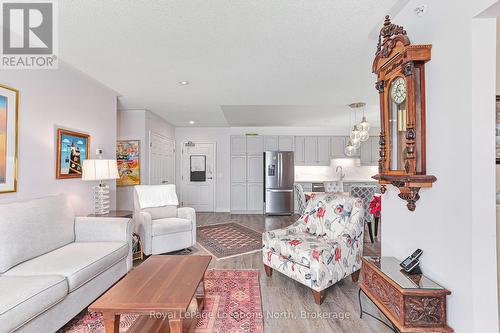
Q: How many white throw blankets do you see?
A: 1